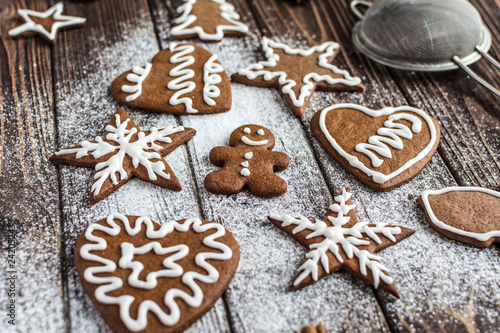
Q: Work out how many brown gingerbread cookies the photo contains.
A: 10